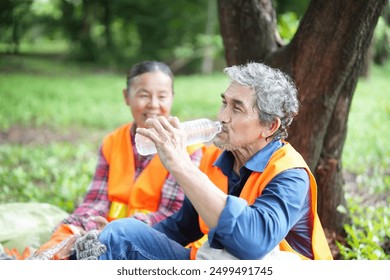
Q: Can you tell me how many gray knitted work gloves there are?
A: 1